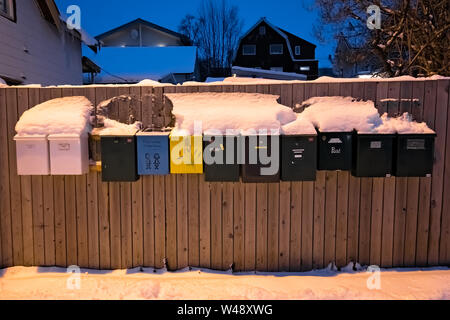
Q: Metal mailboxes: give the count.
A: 11